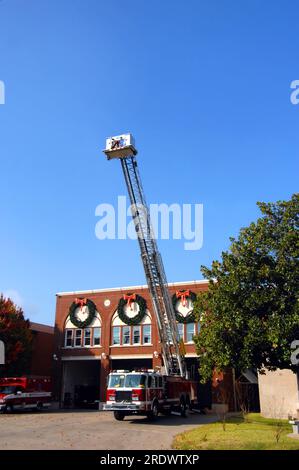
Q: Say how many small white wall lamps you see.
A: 3